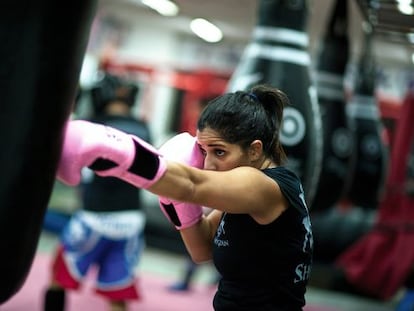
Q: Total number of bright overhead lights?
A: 3